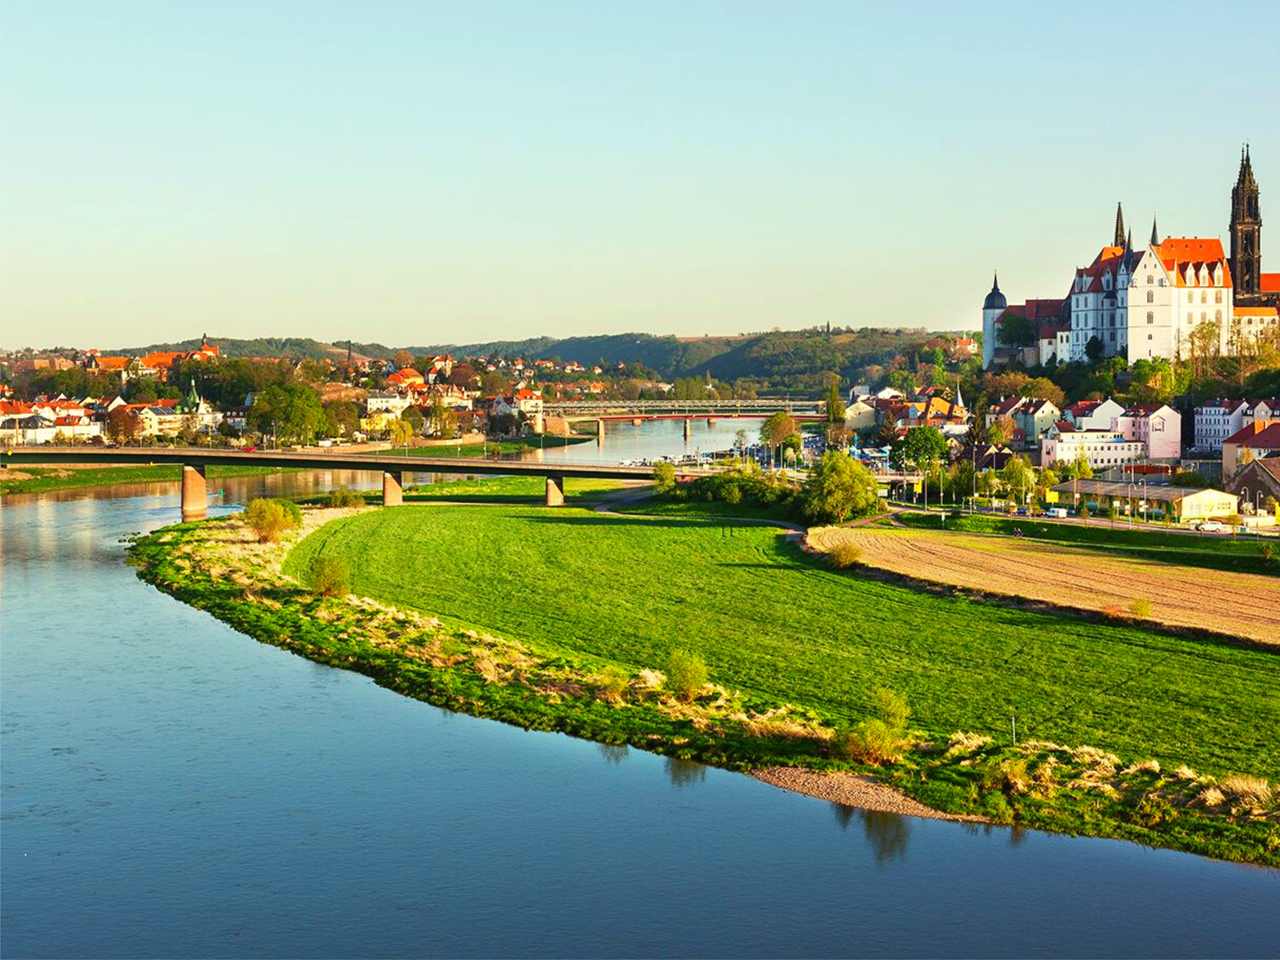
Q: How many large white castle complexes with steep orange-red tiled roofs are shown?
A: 1